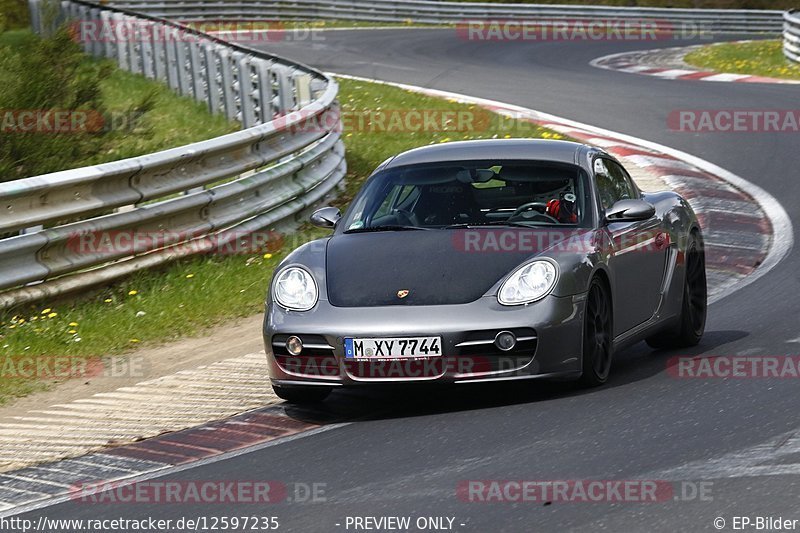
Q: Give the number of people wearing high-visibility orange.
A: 0